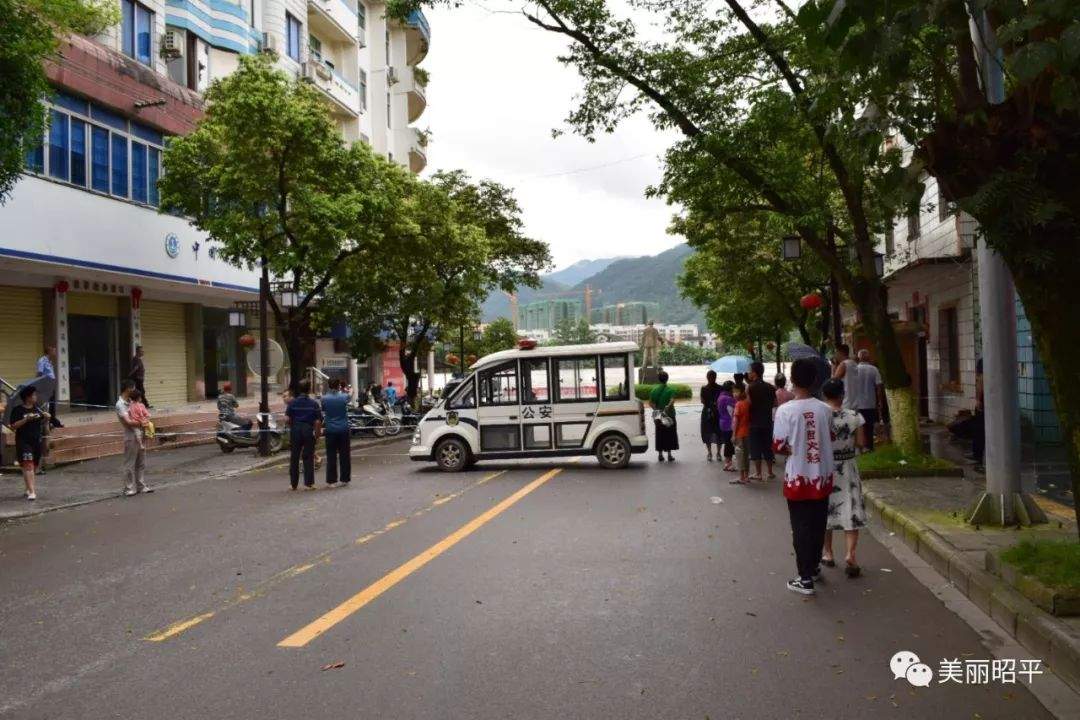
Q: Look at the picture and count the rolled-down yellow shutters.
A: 2